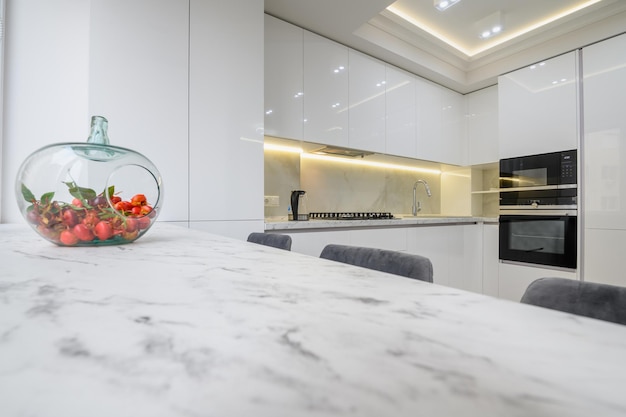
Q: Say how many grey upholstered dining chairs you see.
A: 3